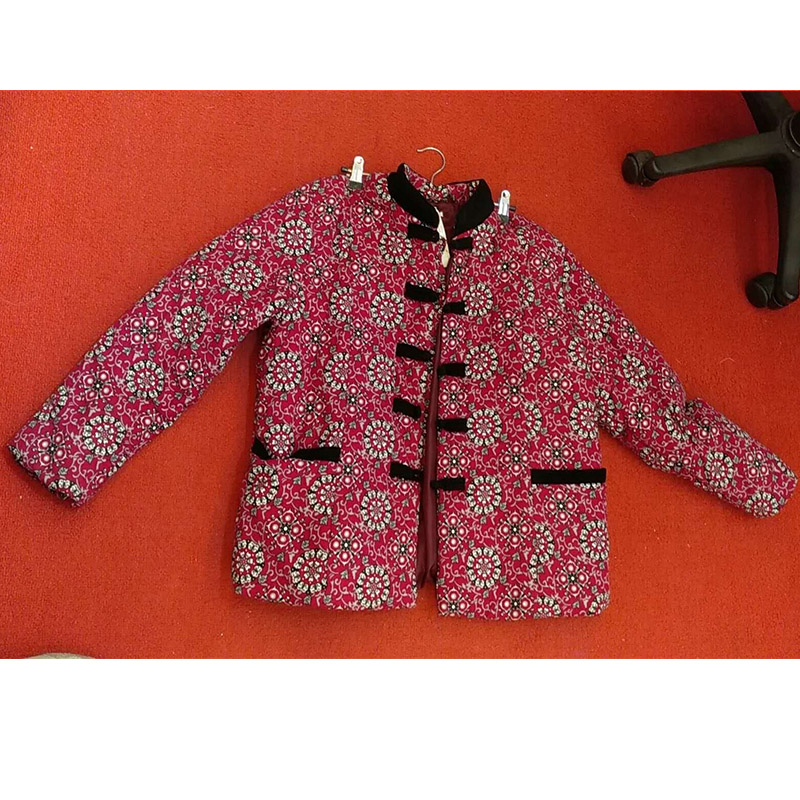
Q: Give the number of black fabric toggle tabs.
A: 10